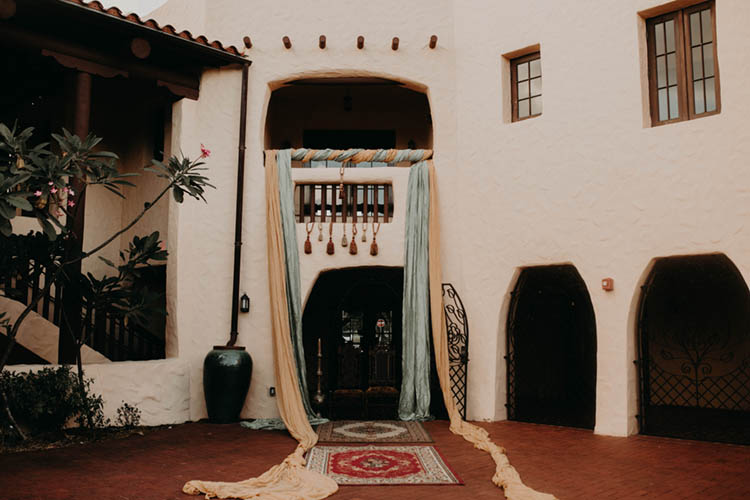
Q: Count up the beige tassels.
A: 3